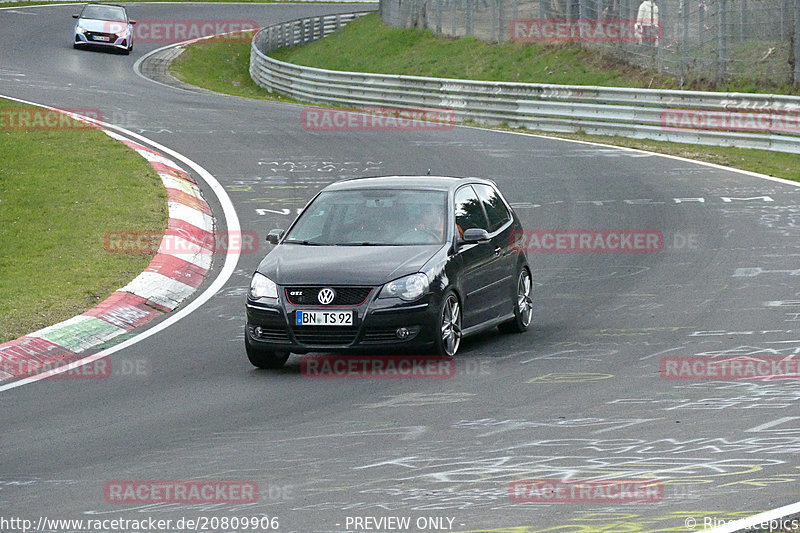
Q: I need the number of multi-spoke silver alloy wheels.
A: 2